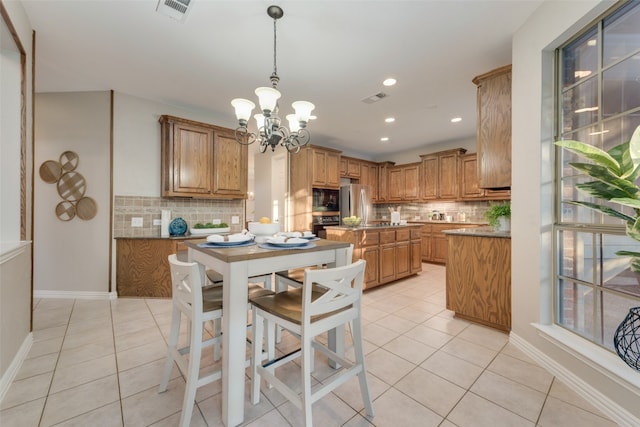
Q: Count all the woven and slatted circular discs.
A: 5